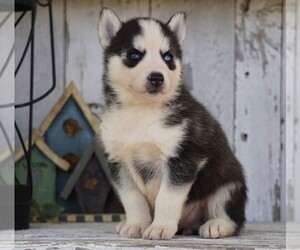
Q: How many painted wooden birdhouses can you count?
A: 3